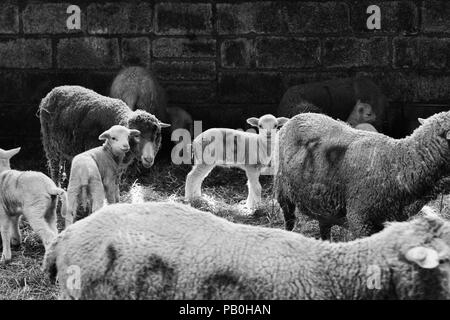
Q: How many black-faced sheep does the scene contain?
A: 1